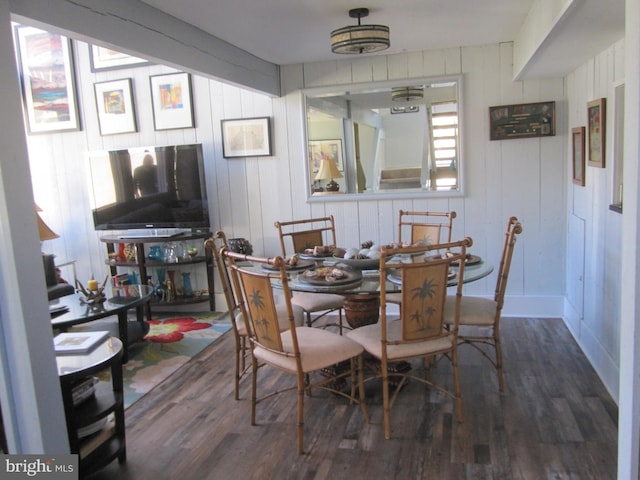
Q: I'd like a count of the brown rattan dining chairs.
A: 6